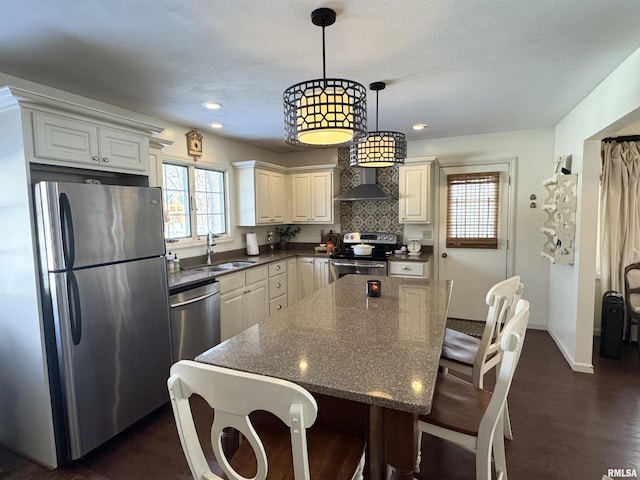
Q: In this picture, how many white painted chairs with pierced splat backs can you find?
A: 3